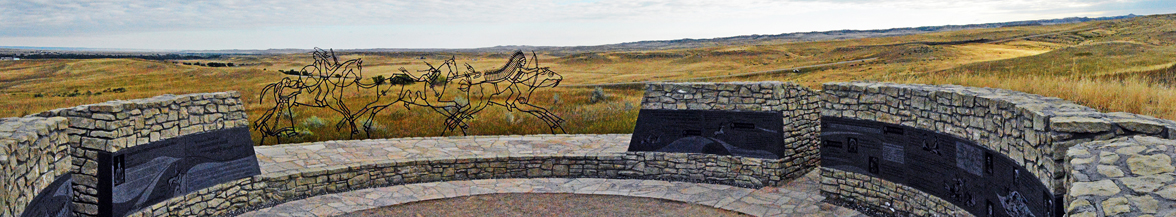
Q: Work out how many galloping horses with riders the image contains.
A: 3